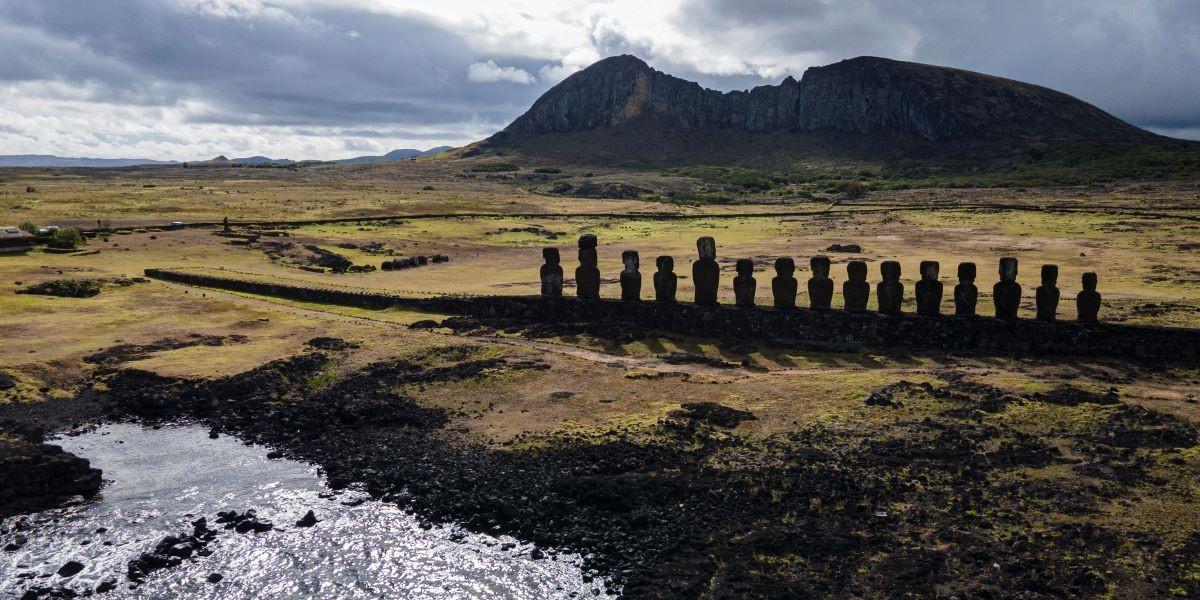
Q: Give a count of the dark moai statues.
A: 15